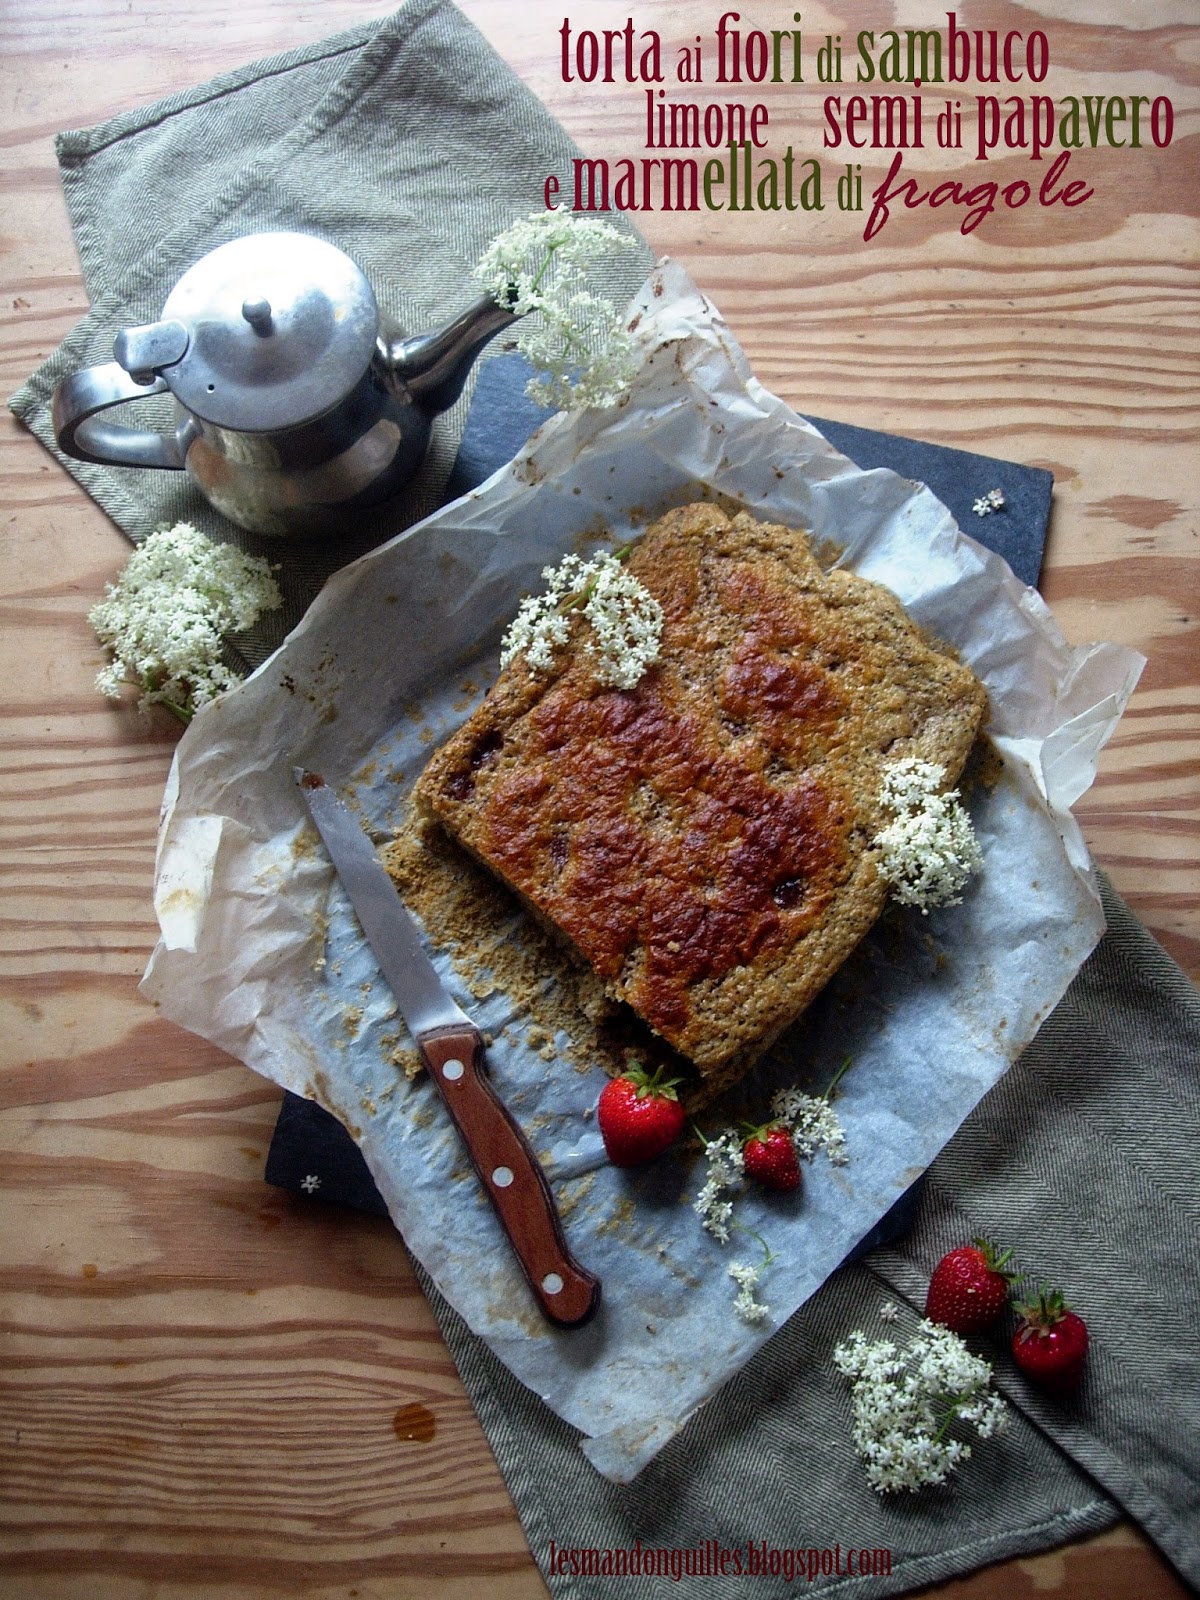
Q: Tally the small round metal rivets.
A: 3